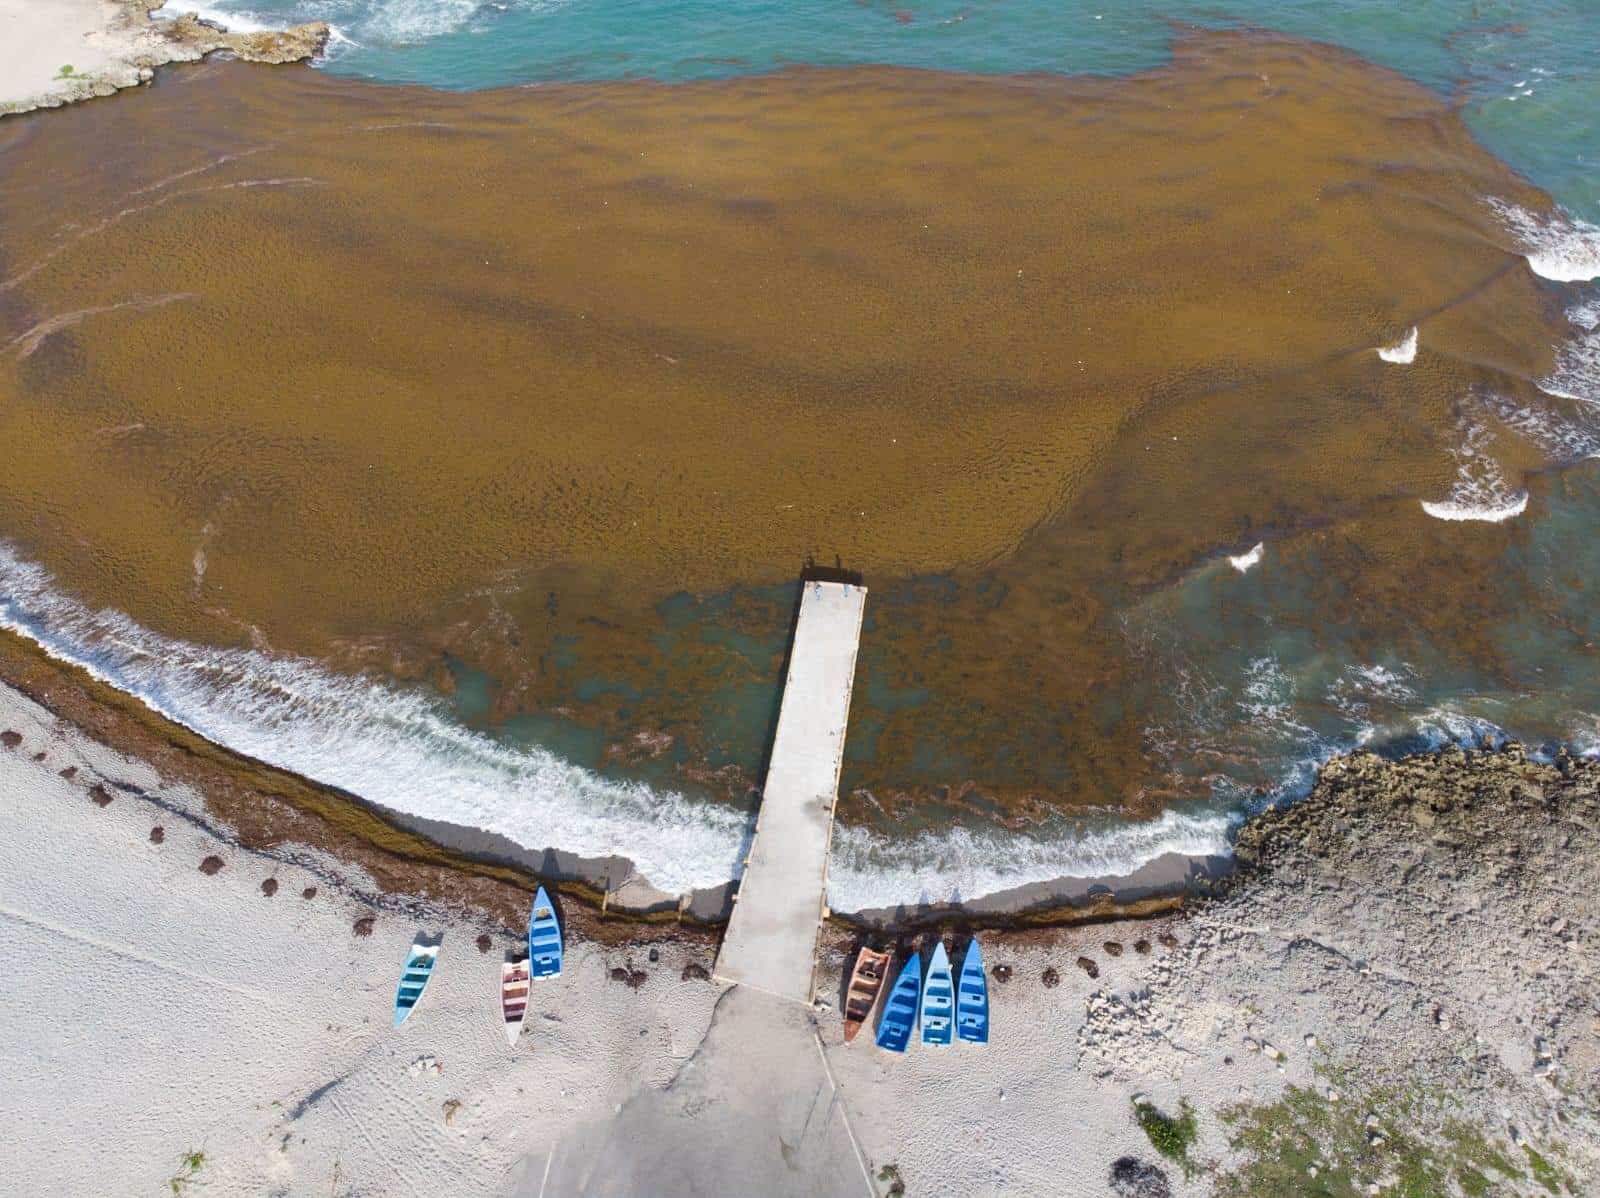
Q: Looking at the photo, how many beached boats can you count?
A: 7